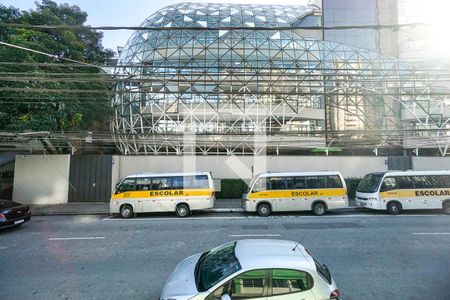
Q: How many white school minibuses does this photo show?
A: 3